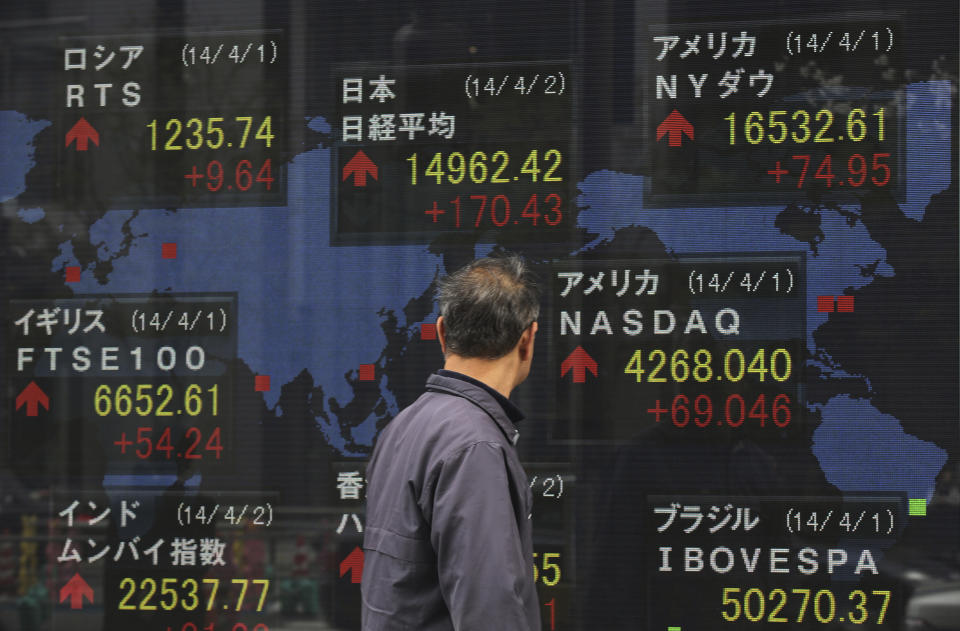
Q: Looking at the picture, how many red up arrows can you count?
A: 7